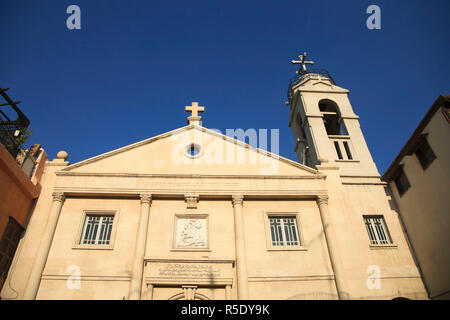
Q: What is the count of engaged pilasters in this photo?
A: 4